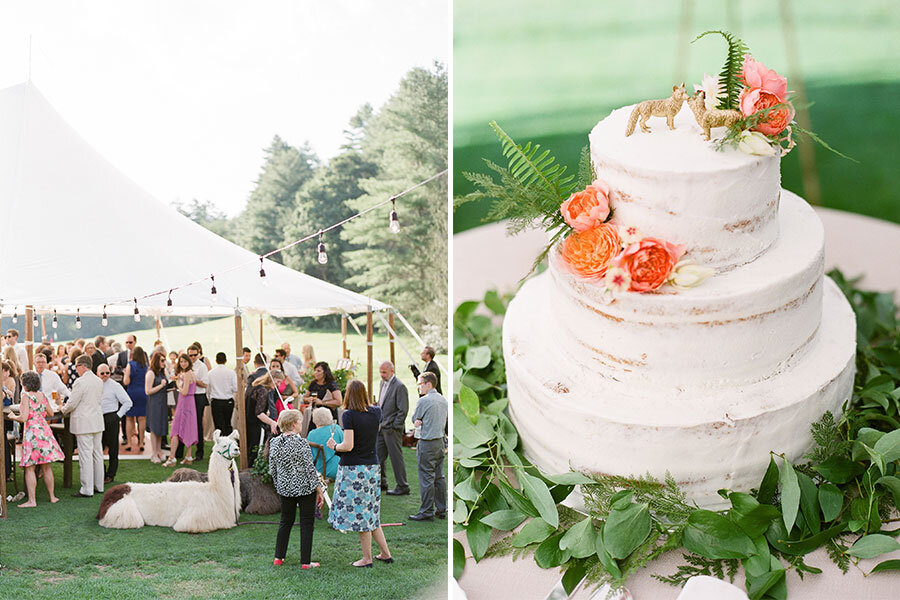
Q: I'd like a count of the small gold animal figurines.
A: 2